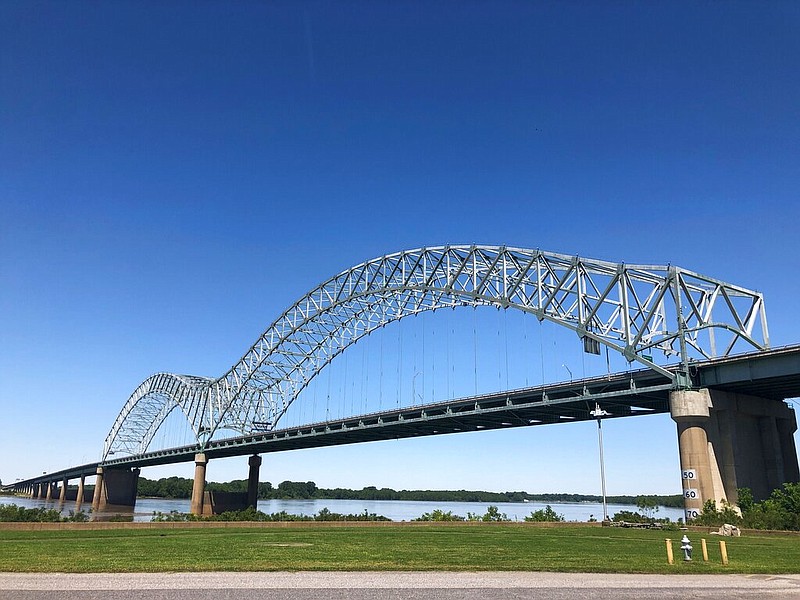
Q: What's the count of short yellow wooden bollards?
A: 3